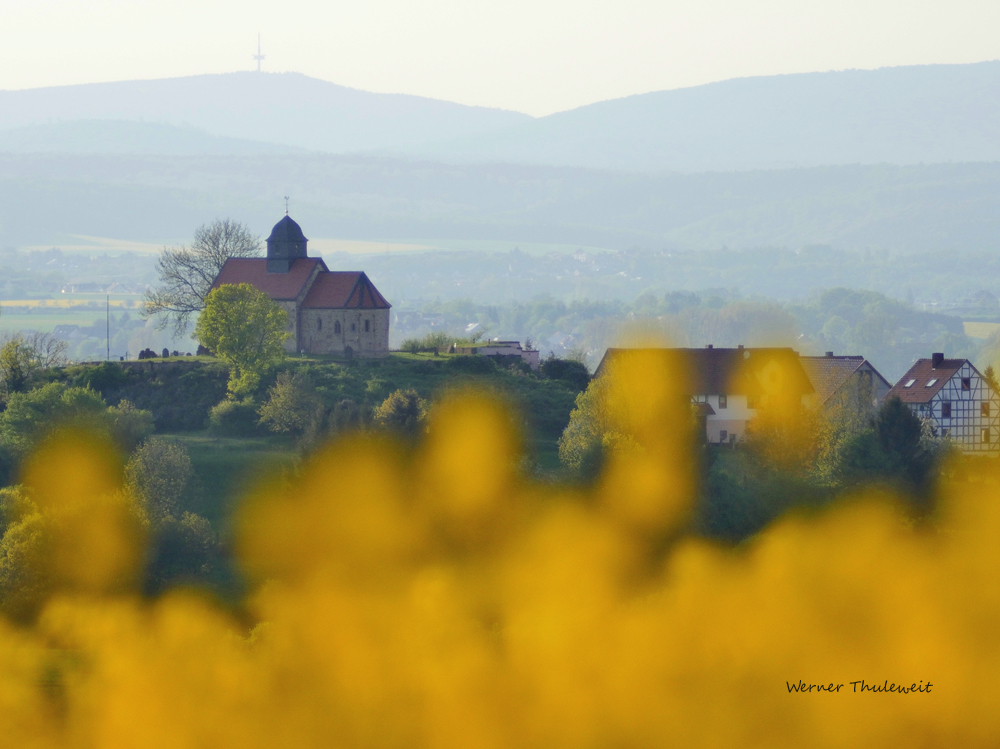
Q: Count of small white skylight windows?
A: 2